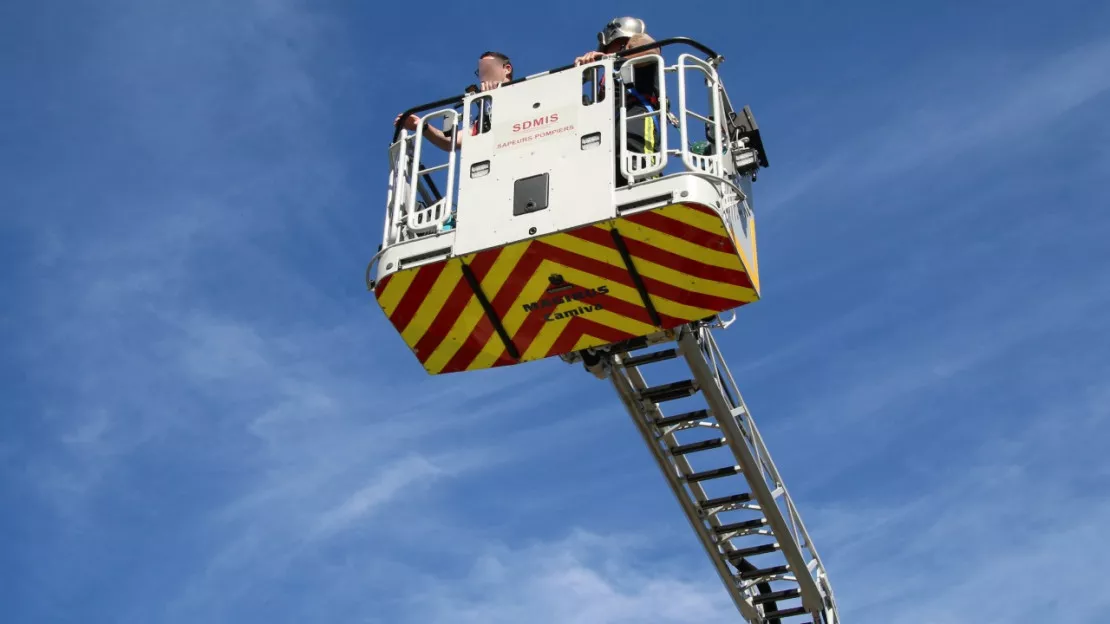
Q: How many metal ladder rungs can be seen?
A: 11